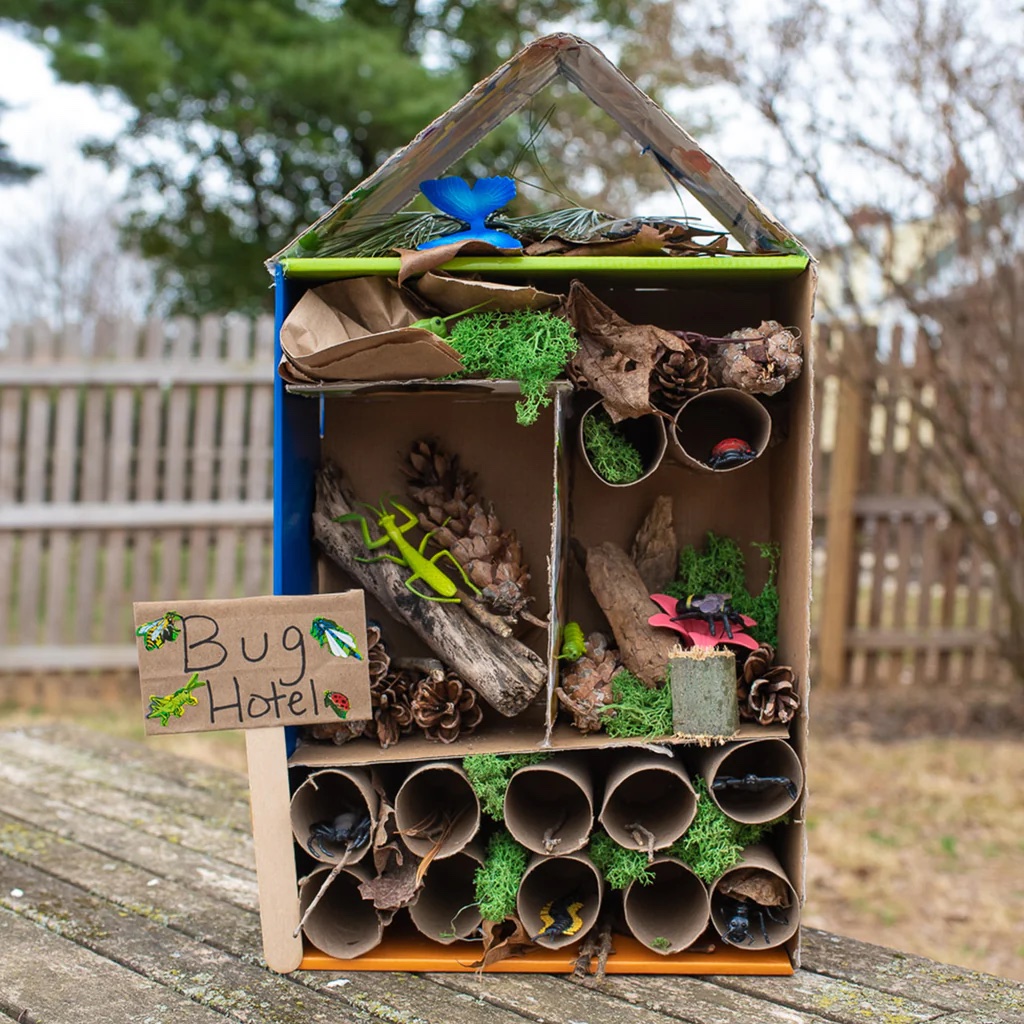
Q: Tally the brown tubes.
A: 12